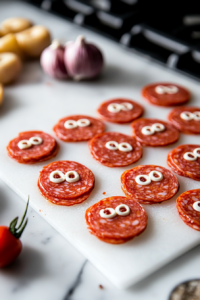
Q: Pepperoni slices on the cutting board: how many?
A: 12